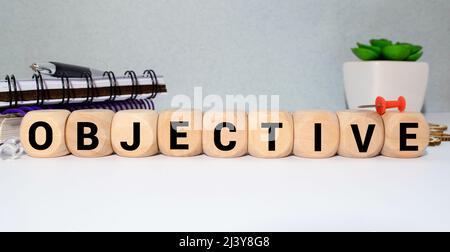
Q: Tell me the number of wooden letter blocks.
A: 9